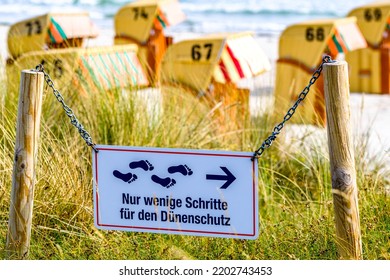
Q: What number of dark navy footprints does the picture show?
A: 4